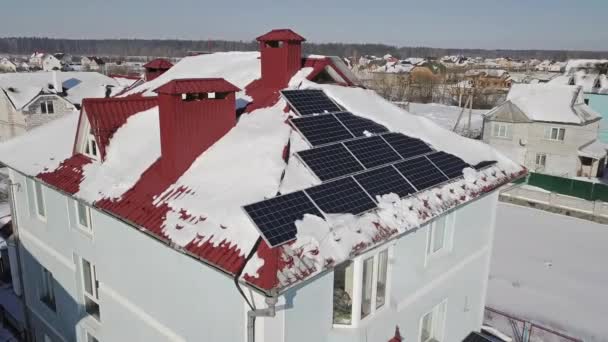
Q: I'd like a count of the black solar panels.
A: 11